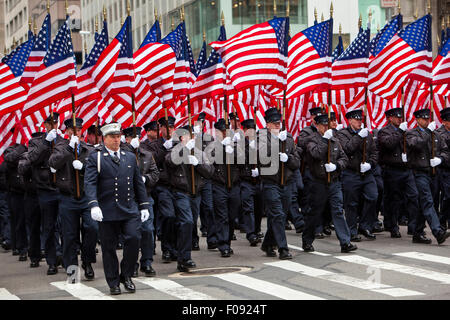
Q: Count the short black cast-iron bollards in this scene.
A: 0